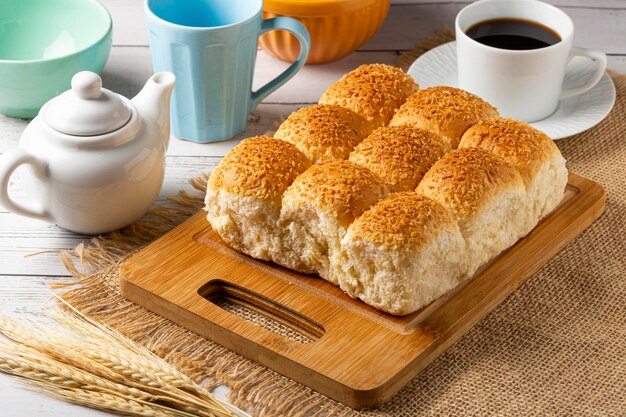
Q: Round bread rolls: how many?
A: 9